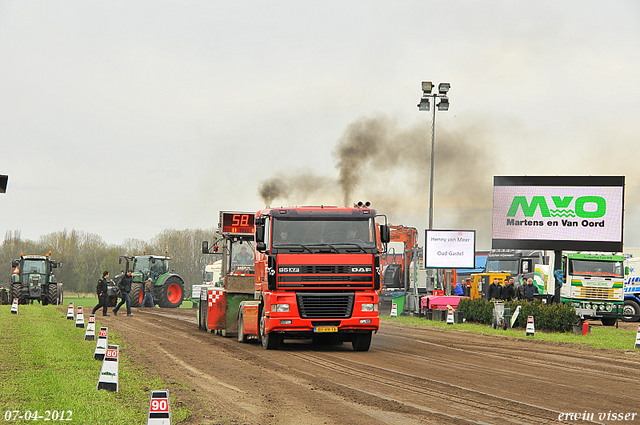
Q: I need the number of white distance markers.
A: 11